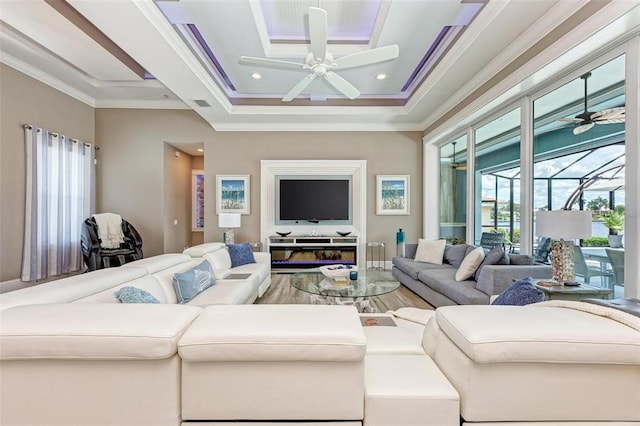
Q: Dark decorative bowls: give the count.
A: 2